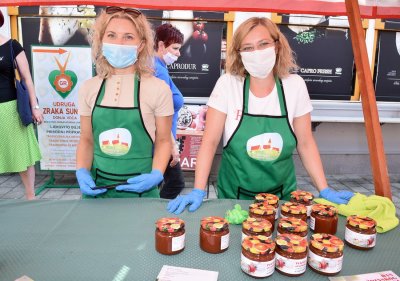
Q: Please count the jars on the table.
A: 13